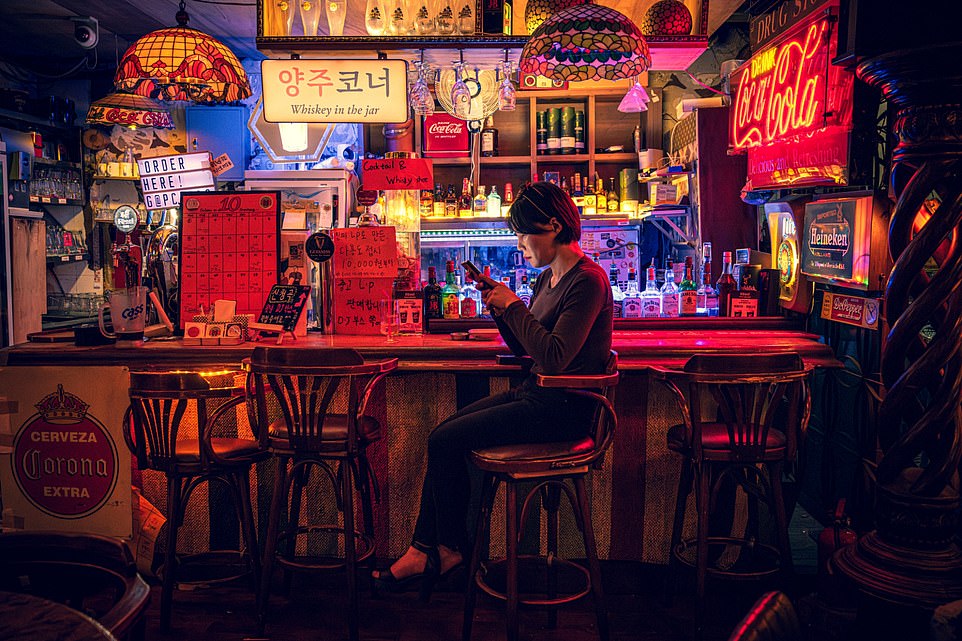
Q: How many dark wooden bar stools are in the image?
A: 4